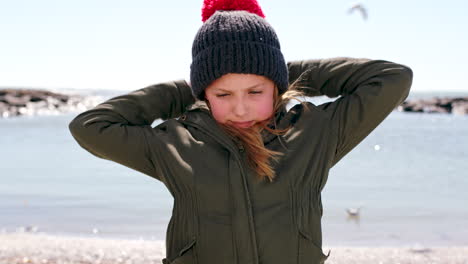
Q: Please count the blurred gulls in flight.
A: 1